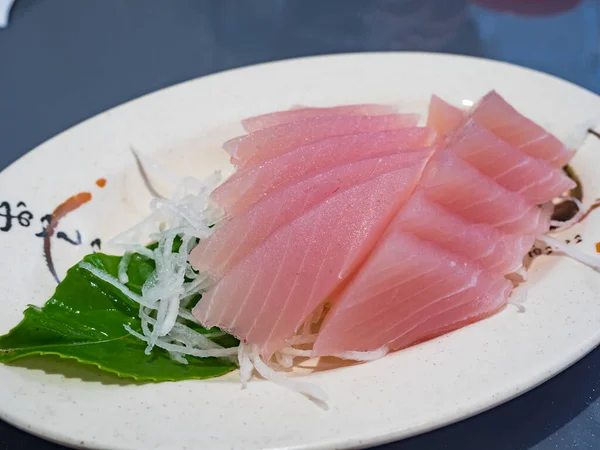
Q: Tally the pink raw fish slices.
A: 11